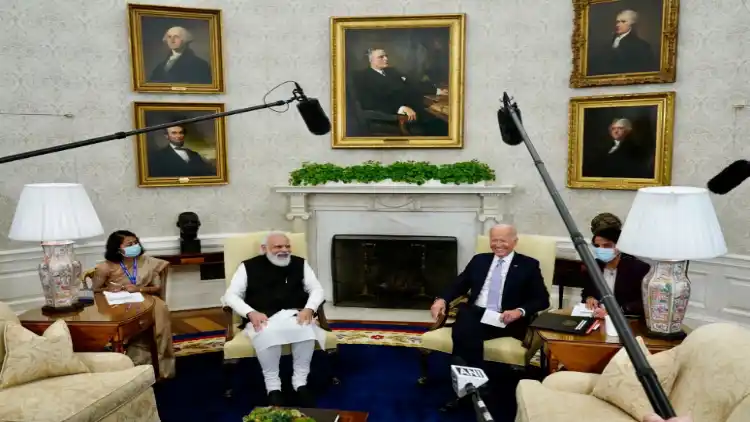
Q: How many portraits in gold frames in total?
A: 5